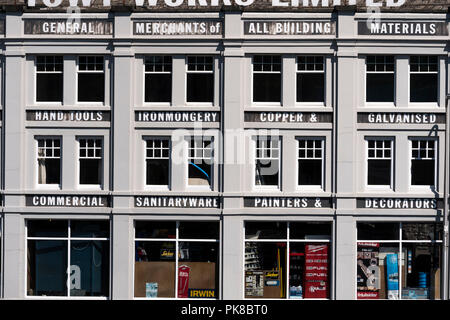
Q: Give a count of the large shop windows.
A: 4